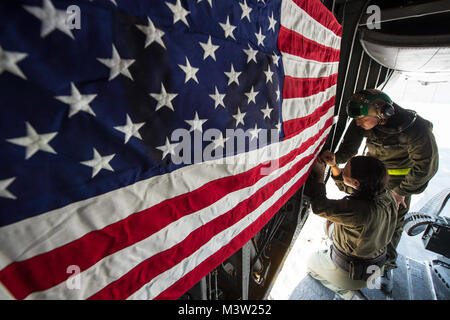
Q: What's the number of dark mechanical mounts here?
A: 1